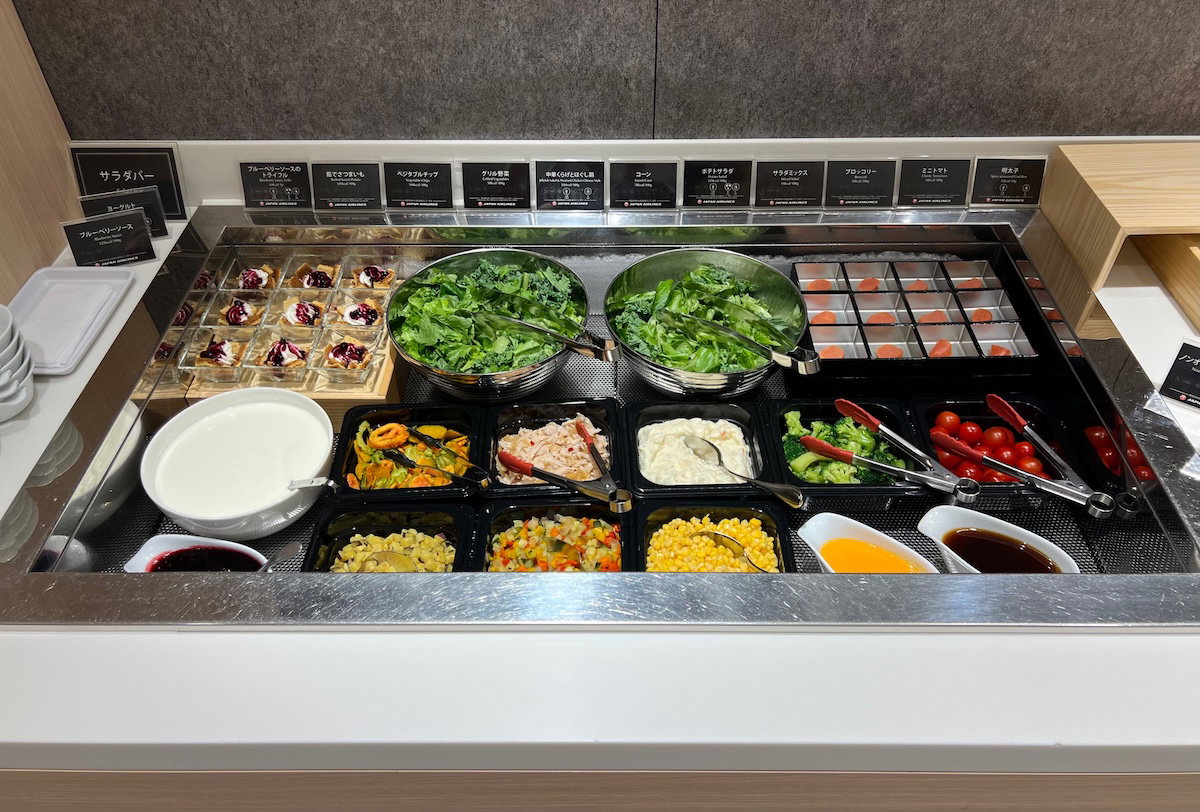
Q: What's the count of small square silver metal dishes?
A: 12